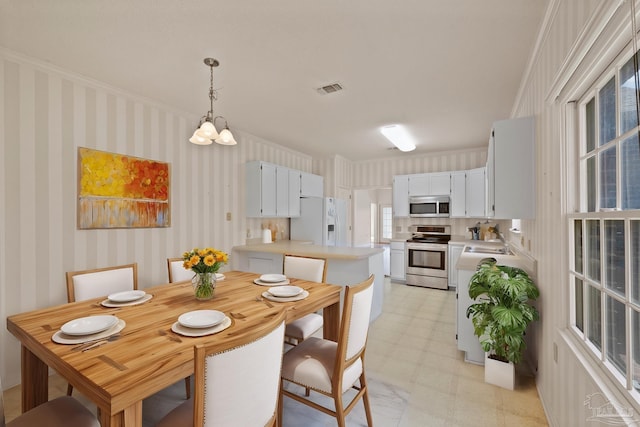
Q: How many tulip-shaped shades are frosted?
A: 3